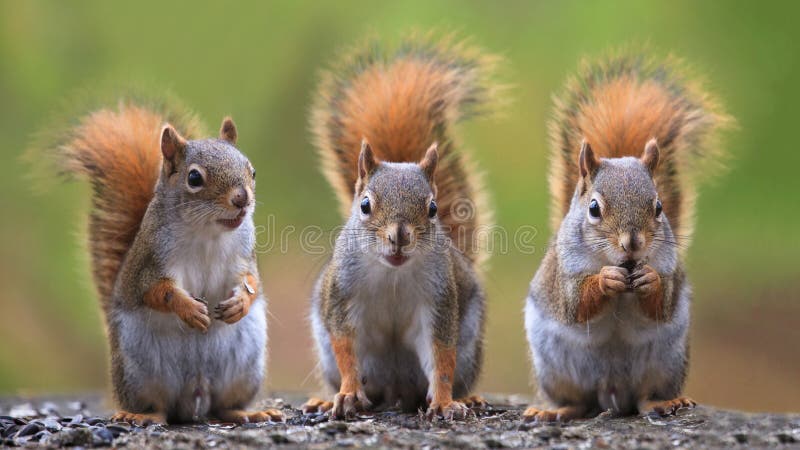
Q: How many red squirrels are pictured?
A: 3